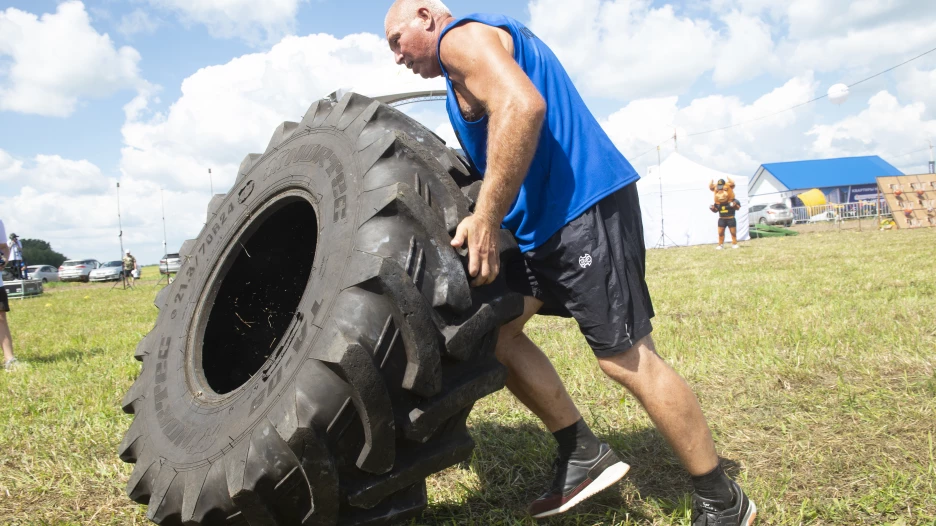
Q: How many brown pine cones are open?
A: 0